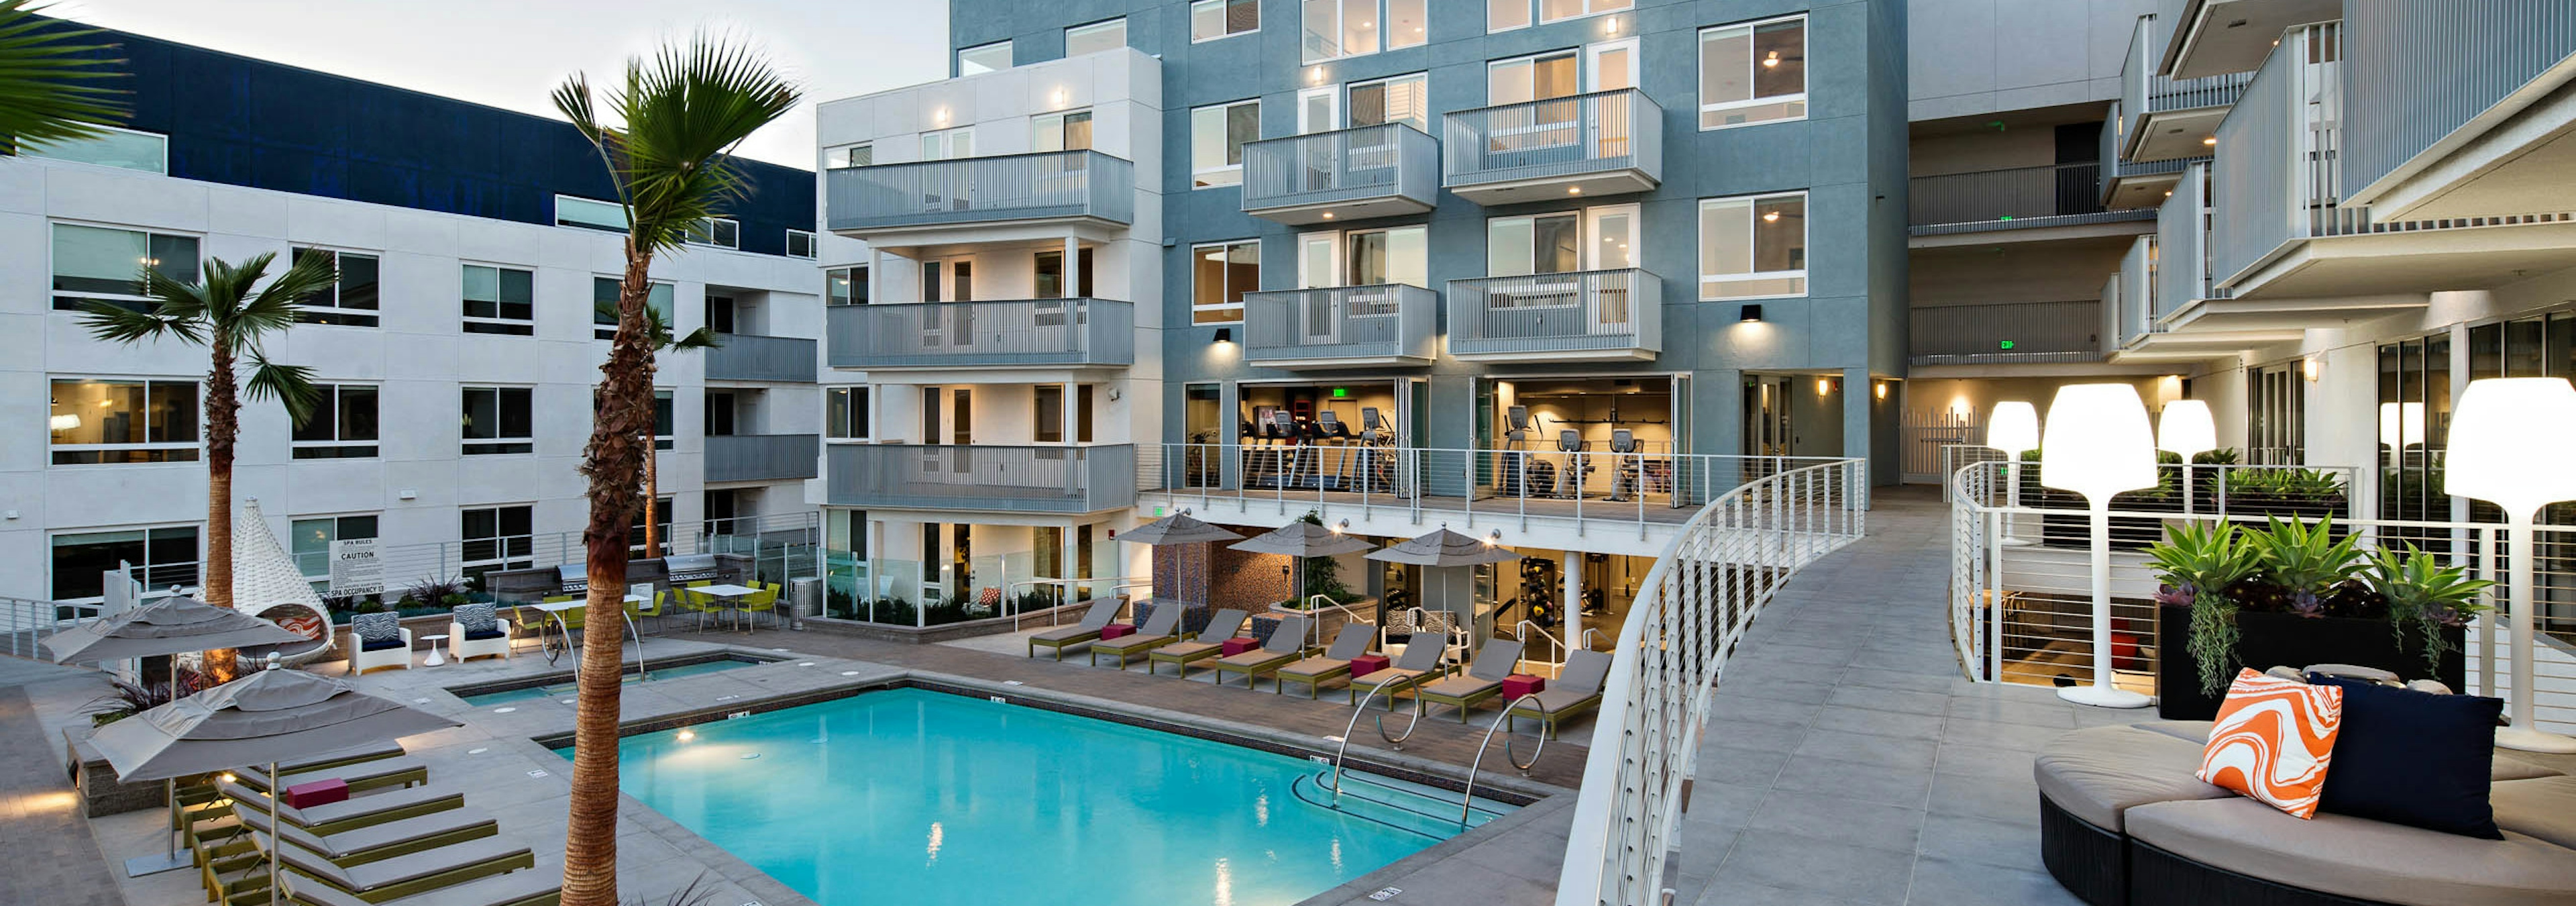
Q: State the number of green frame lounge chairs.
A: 14